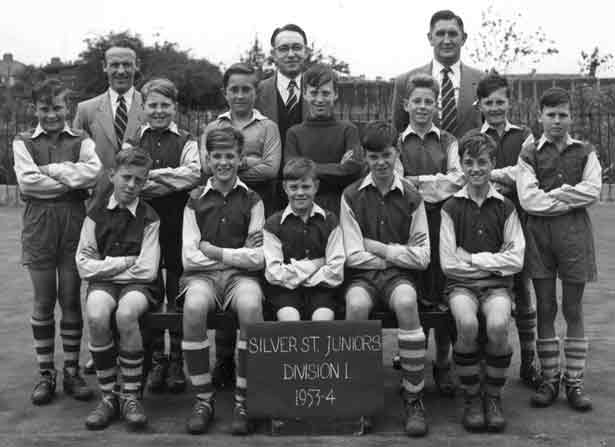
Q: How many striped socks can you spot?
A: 12